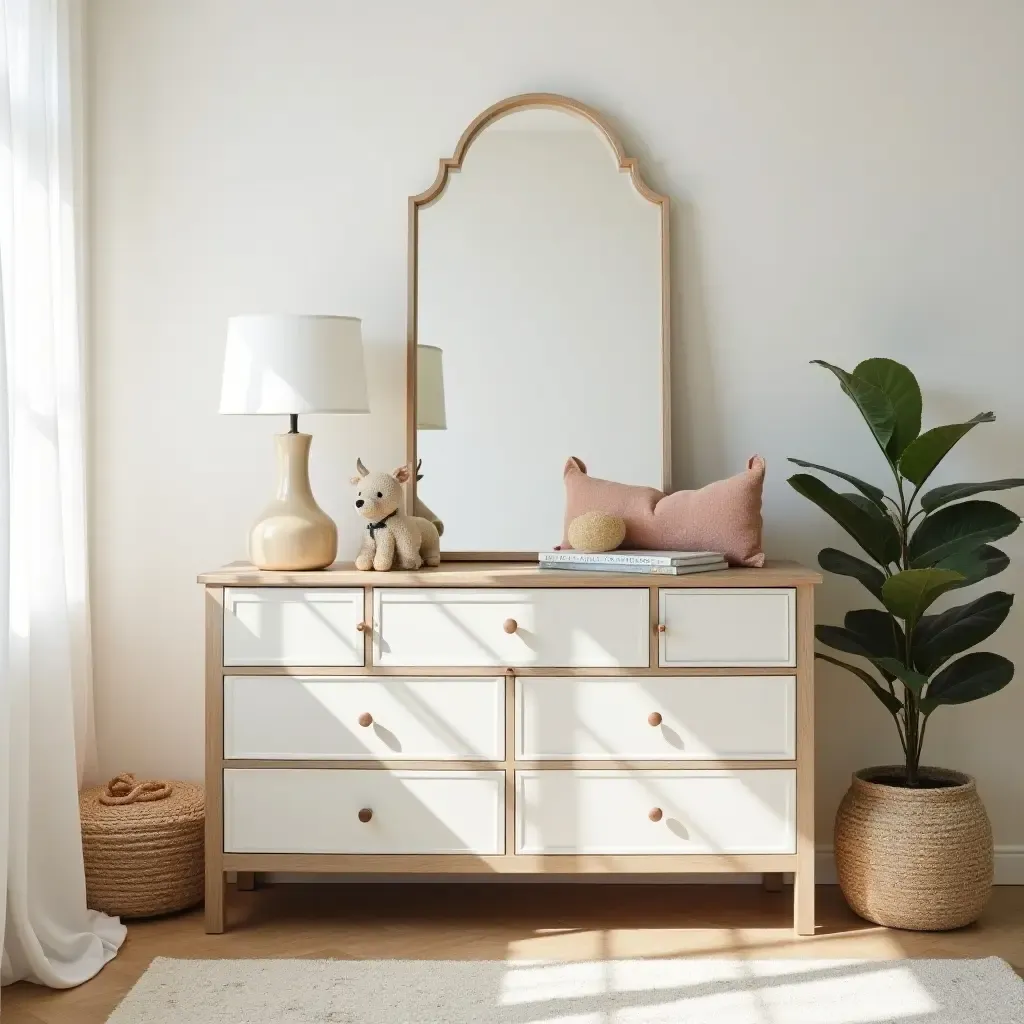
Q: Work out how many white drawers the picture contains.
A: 7